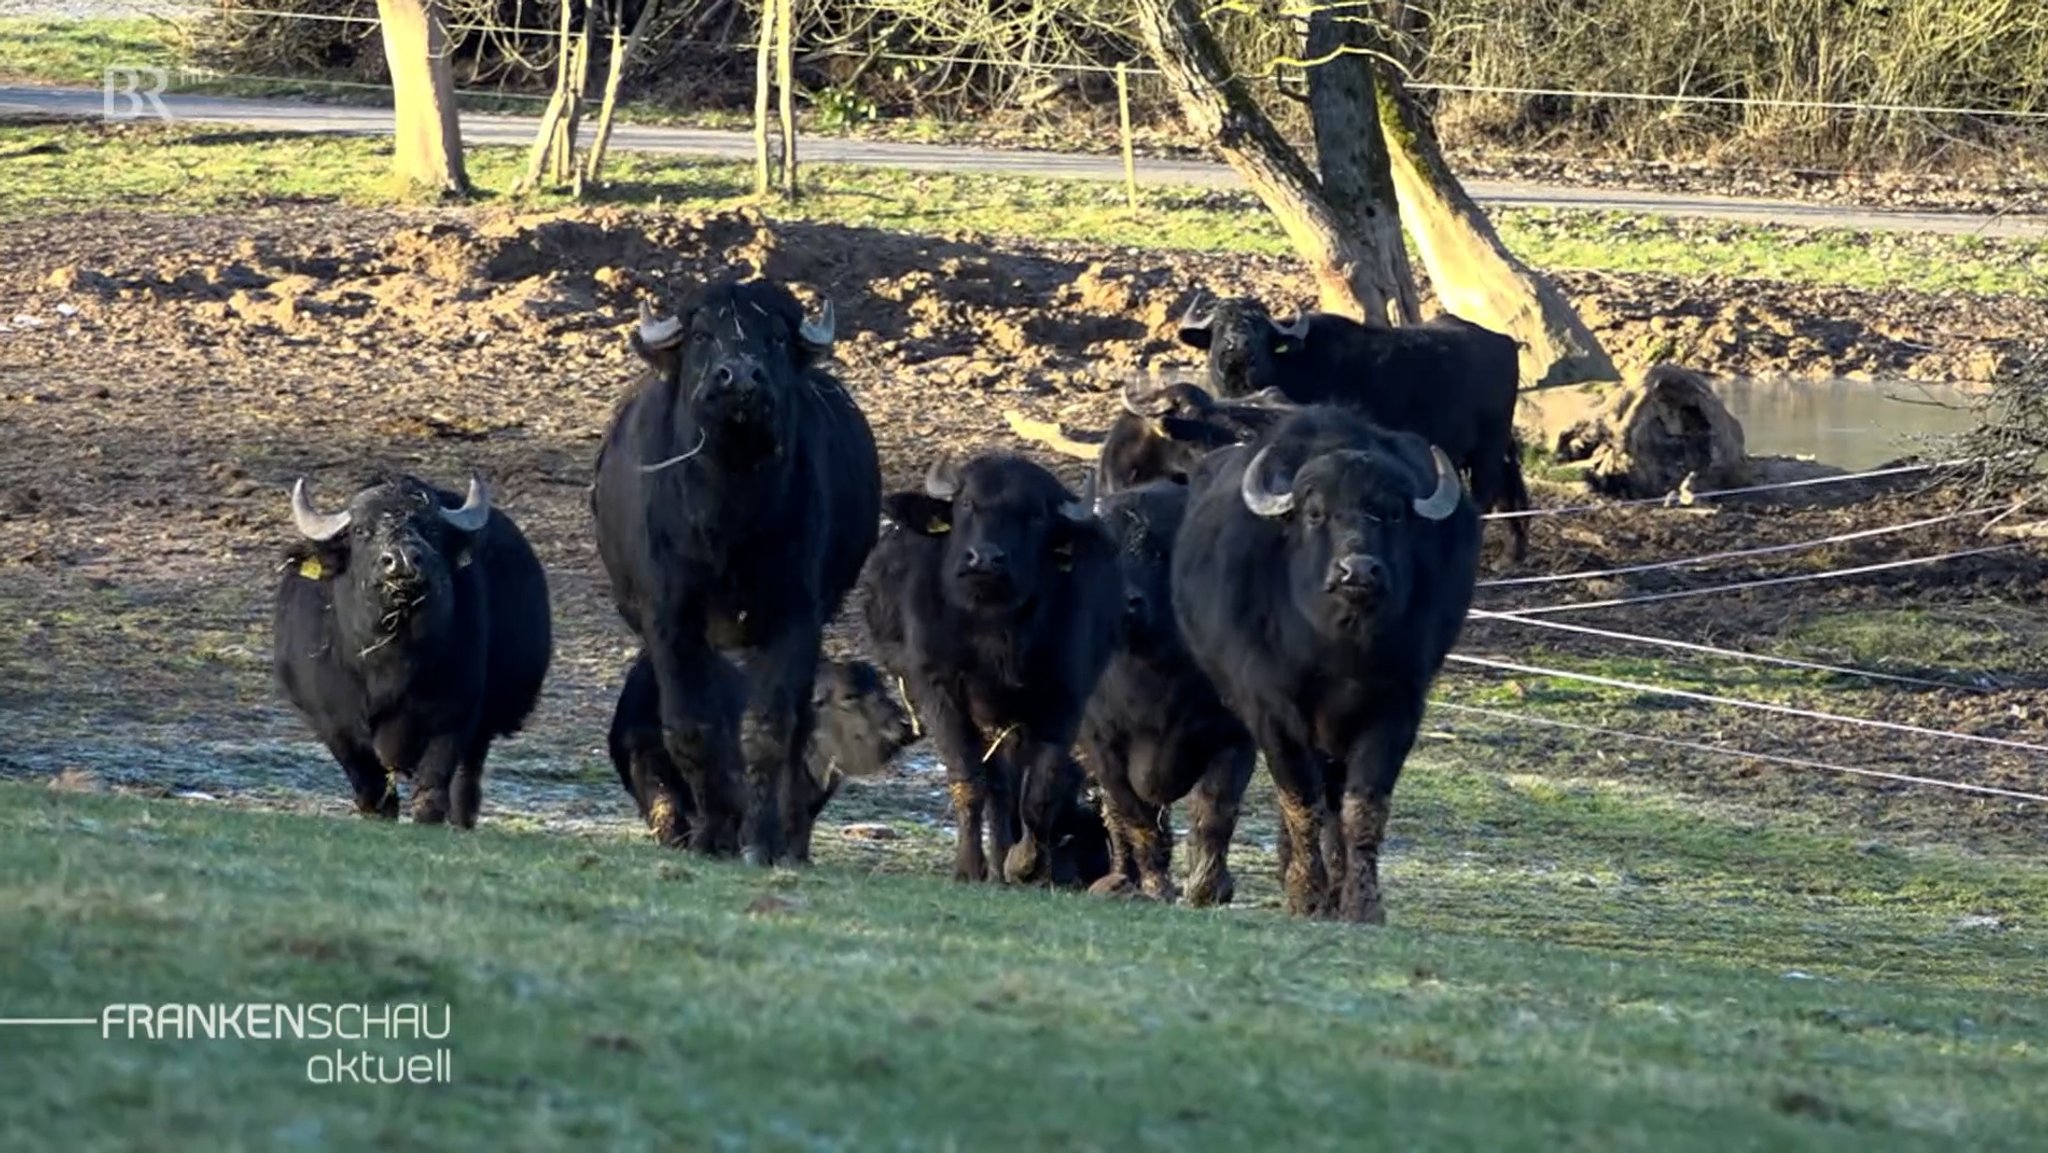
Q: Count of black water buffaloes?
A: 8